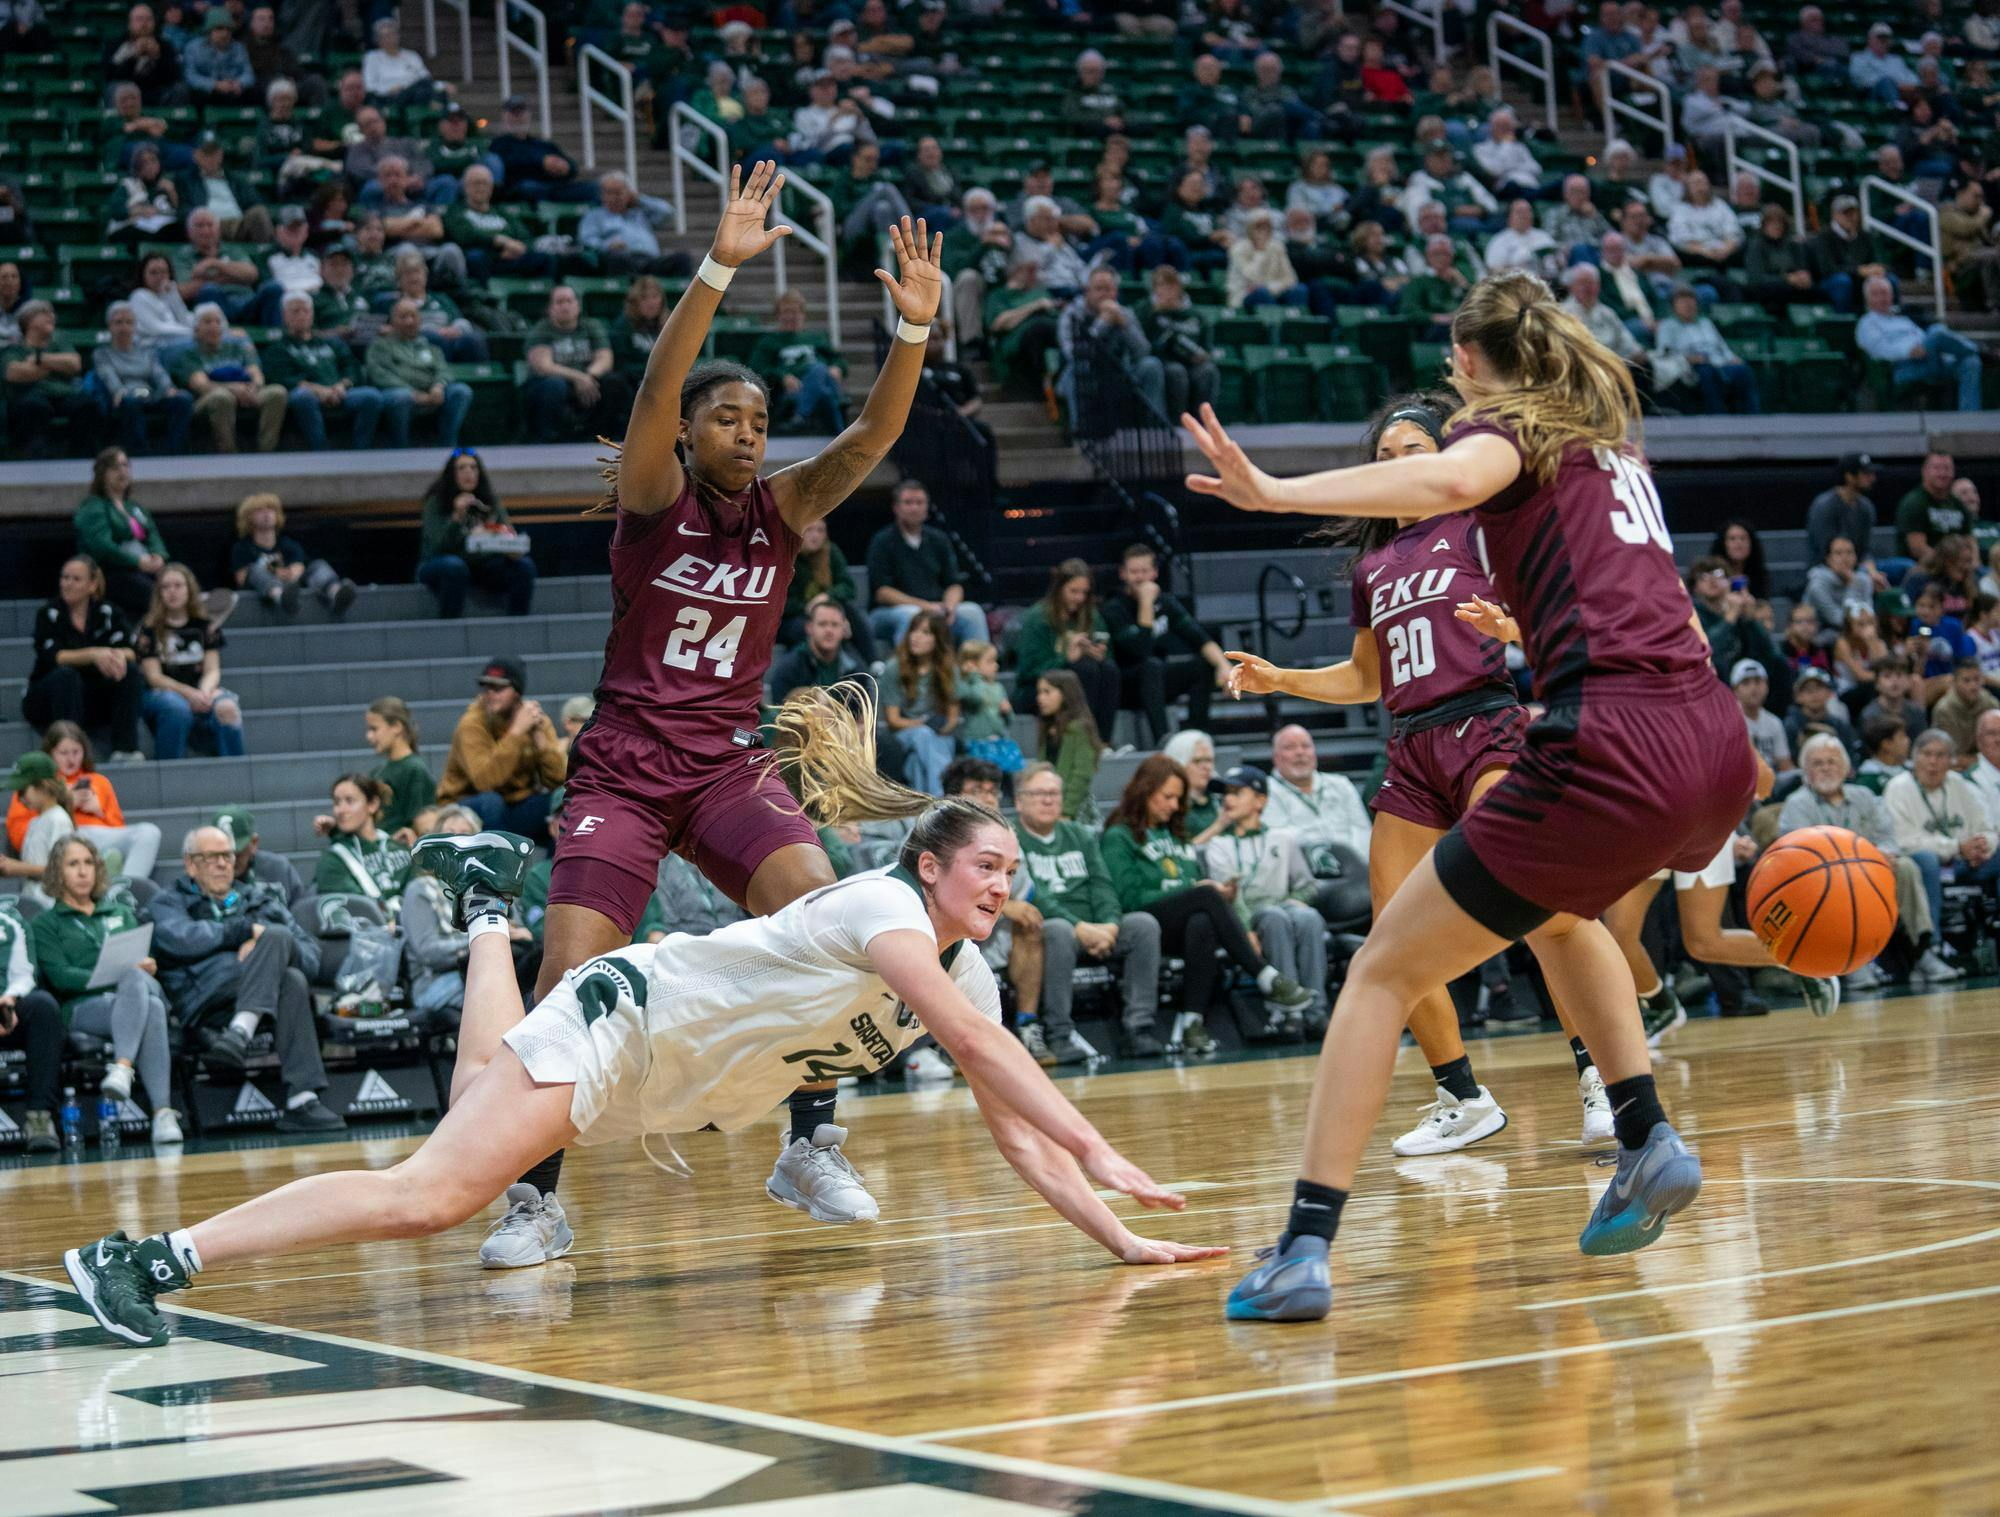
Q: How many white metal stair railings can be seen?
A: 11